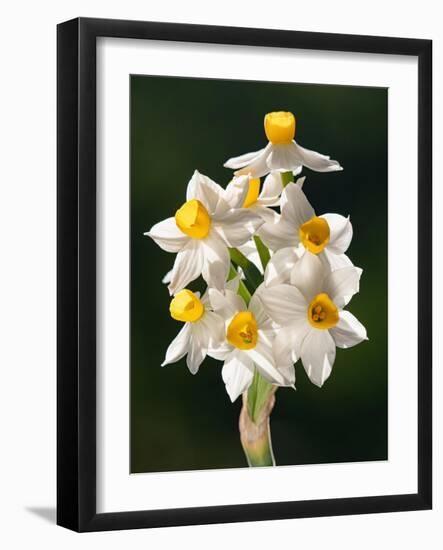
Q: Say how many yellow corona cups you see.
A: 7